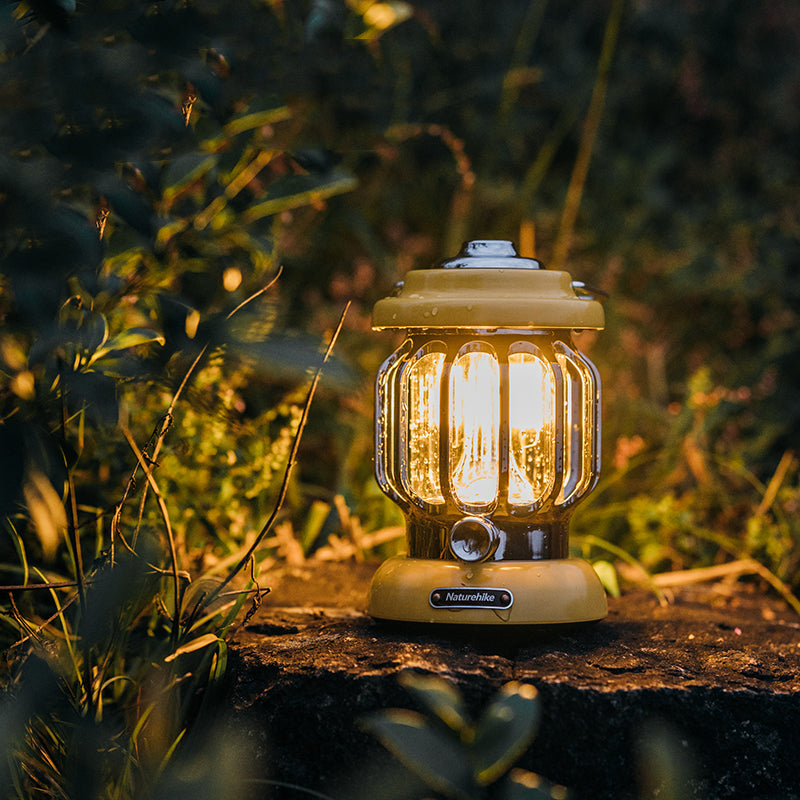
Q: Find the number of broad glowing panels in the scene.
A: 3